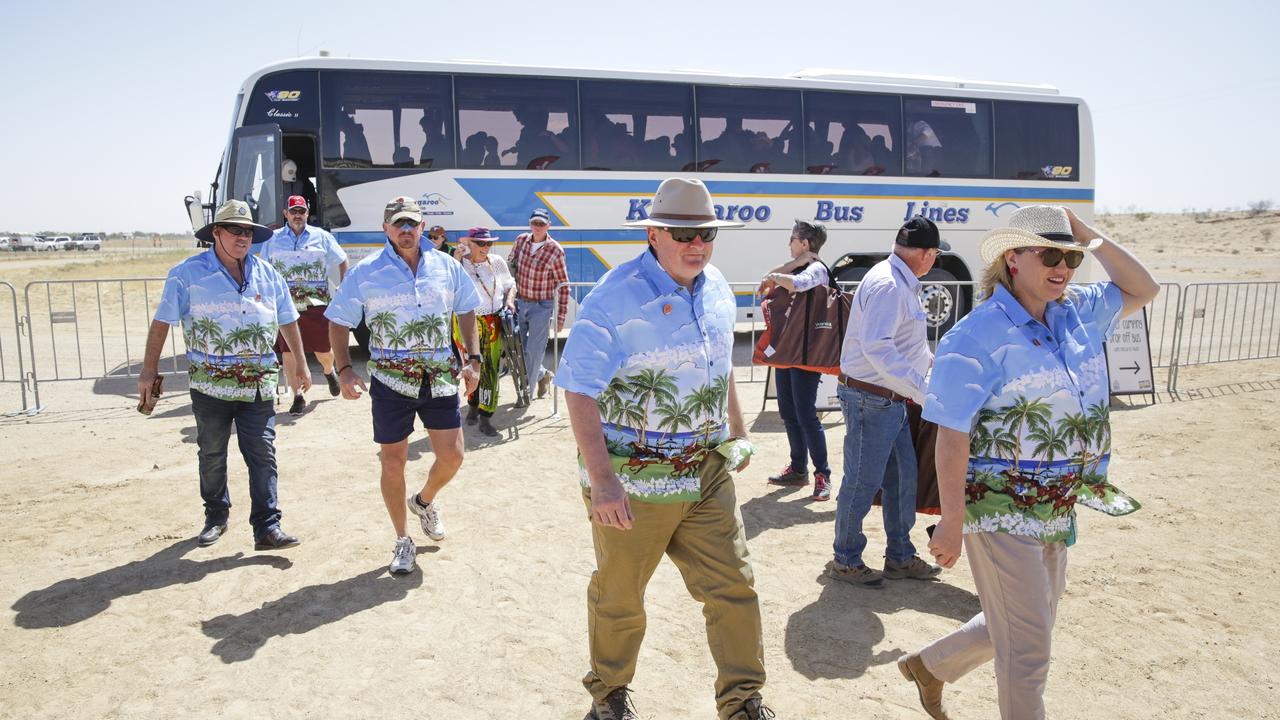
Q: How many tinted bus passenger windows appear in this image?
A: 7